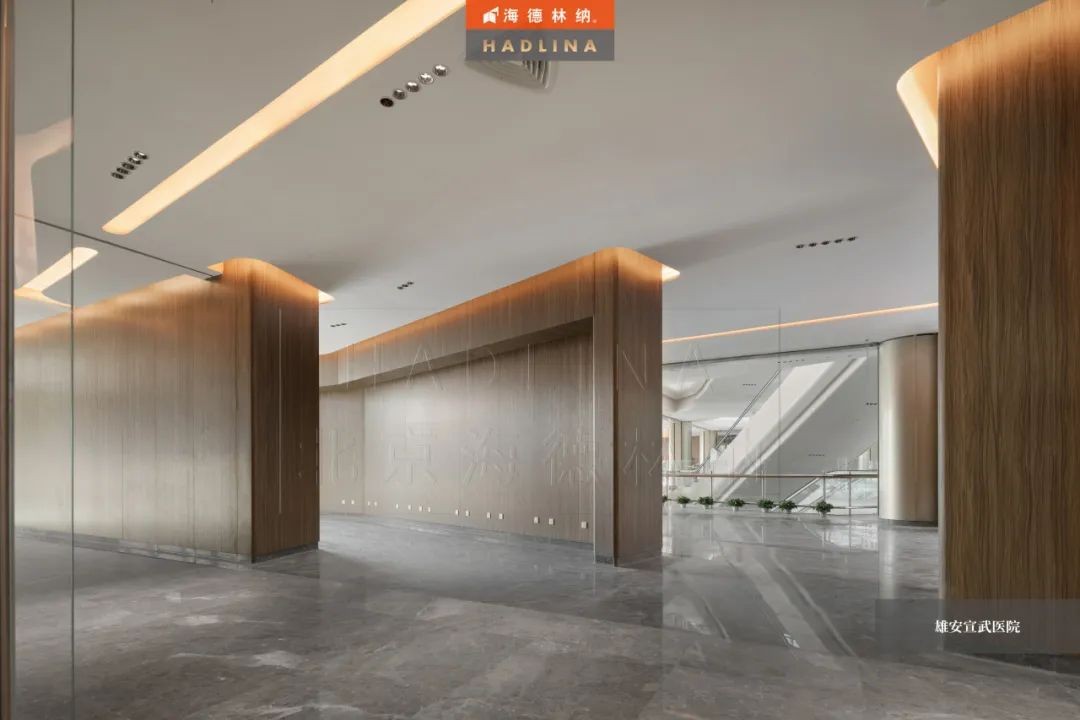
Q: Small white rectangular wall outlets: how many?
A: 15